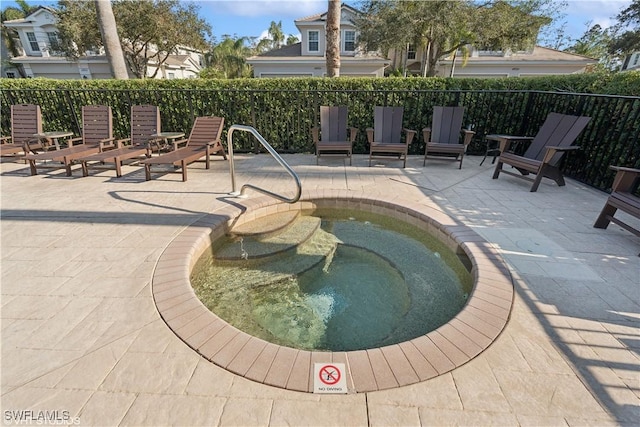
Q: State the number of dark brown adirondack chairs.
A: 5